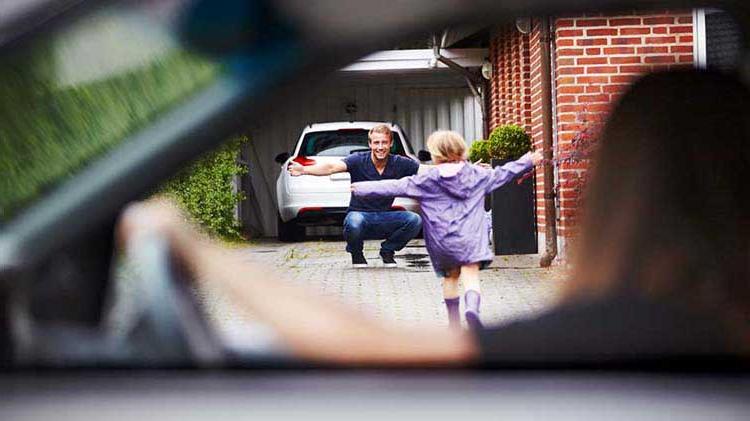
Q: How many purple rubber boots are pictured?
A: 2